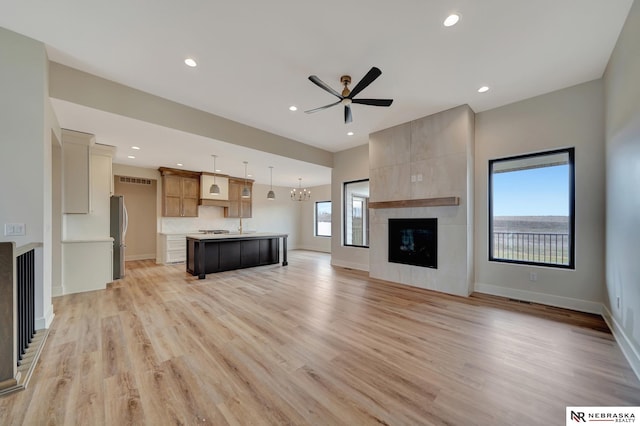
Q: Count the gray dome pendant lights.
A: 3